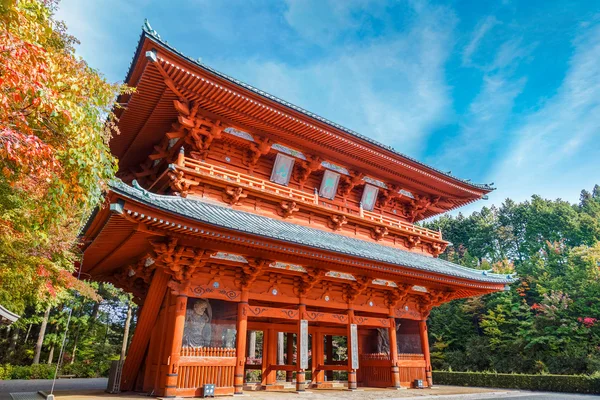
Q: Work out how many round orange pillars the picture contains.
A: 6